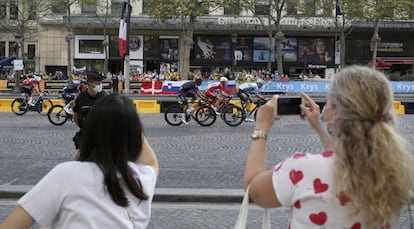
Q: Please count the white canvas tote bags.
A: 1